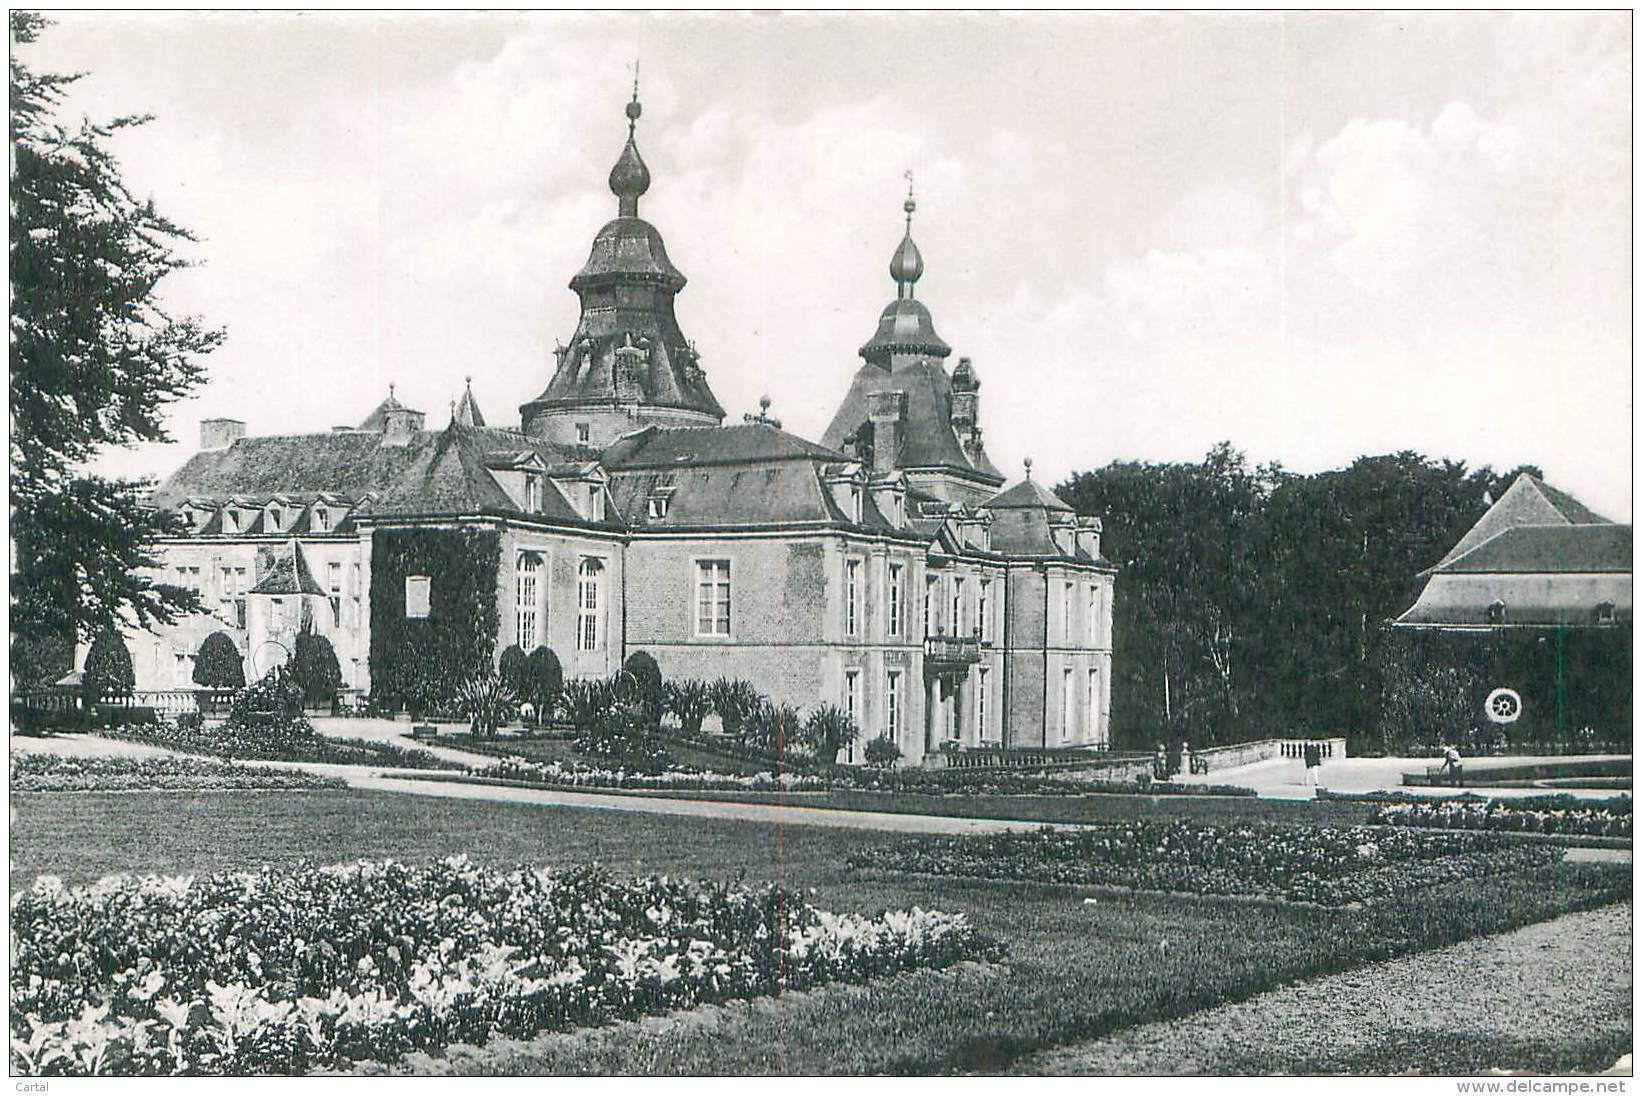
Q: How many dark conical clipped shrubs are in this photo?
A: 6